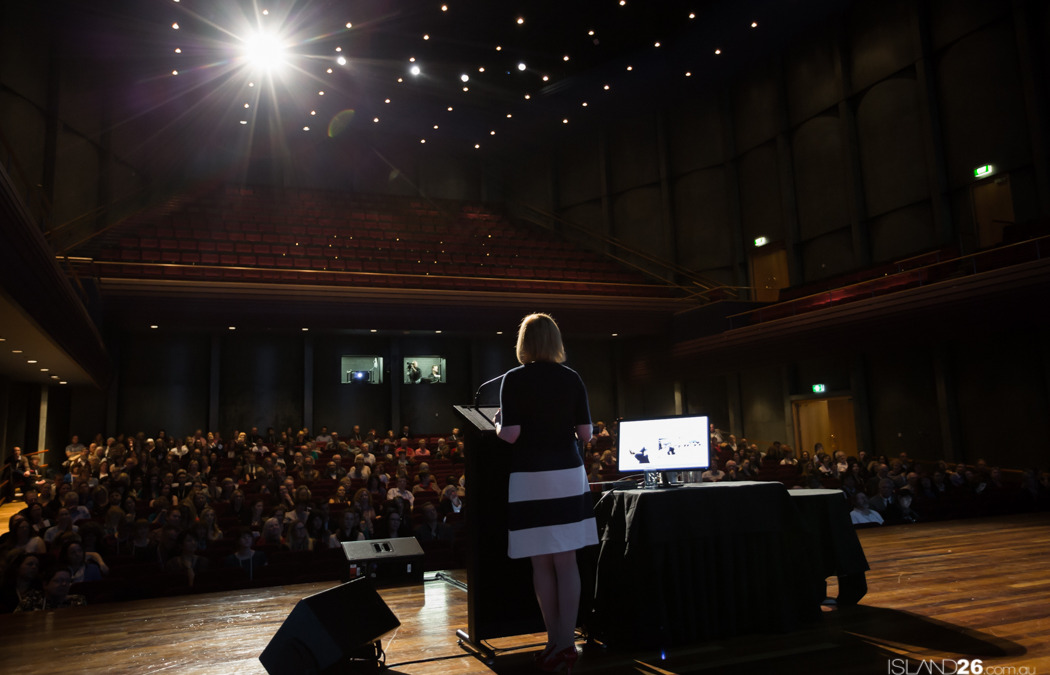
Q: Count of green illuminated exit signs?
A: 3